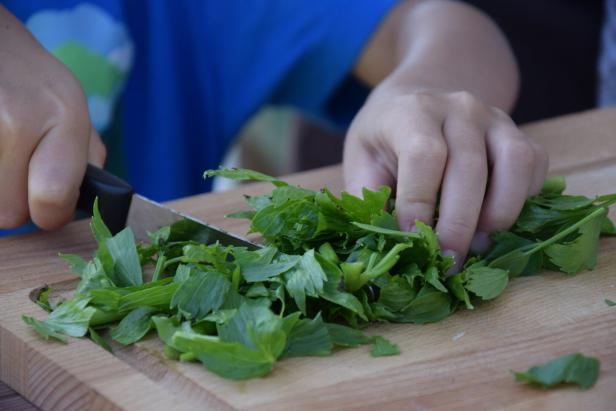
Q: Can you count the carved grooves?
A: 1